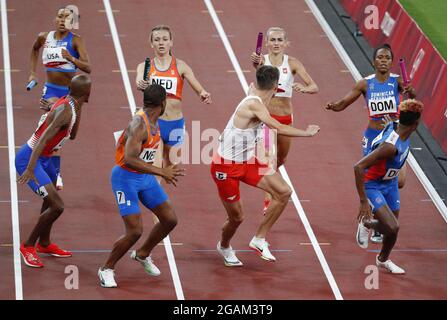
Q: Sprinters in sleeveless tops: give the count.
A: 8